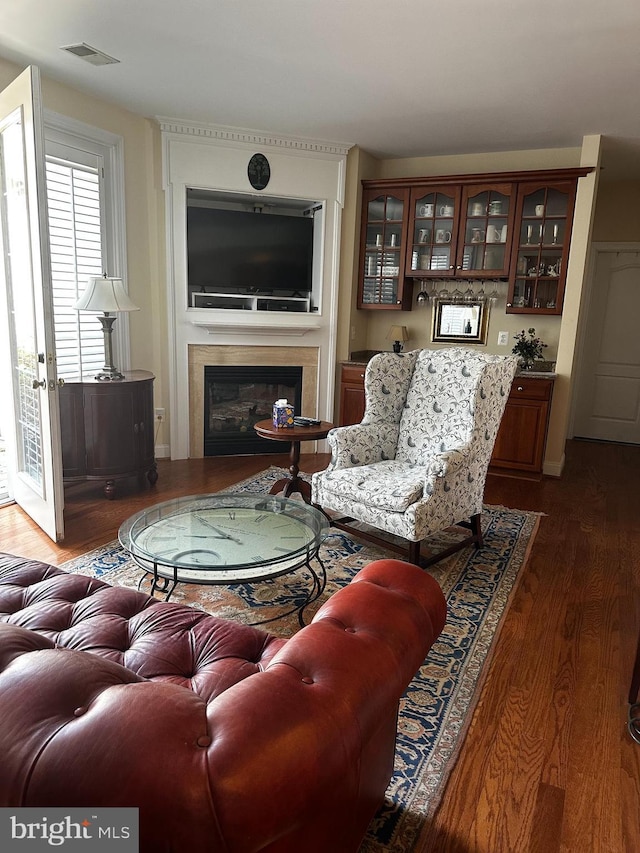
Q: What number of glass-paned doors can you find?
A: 5